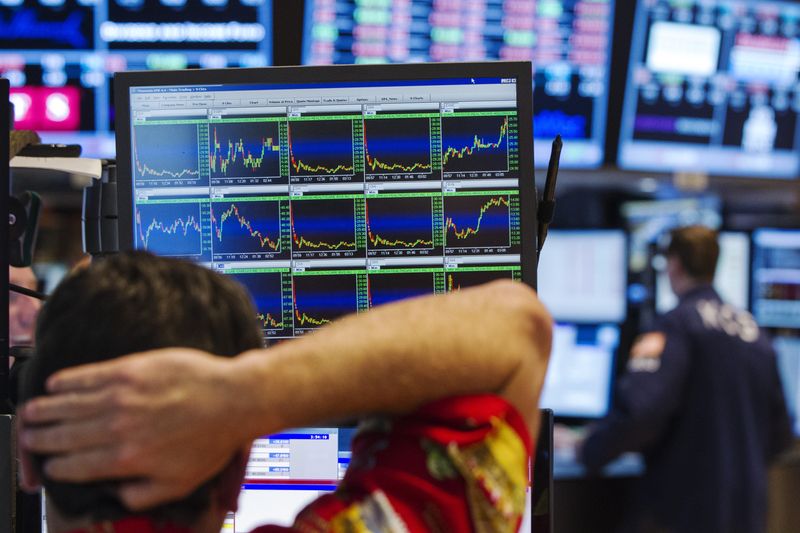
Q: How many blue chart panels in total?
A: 14